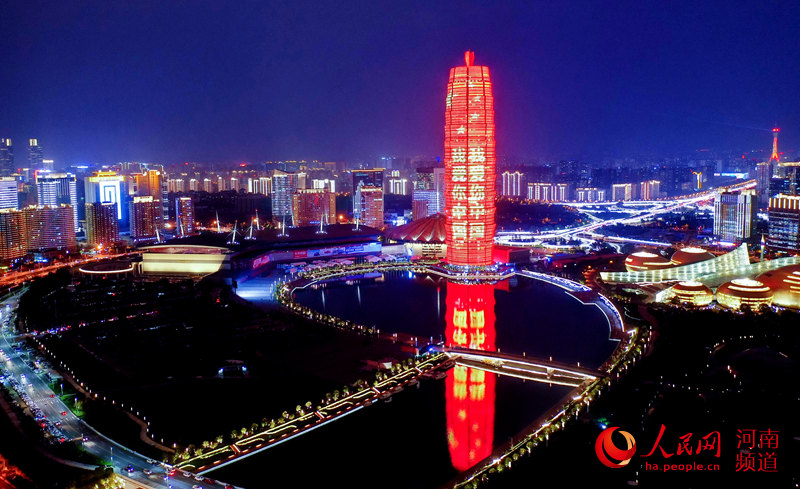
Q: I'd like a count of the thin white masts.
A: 11